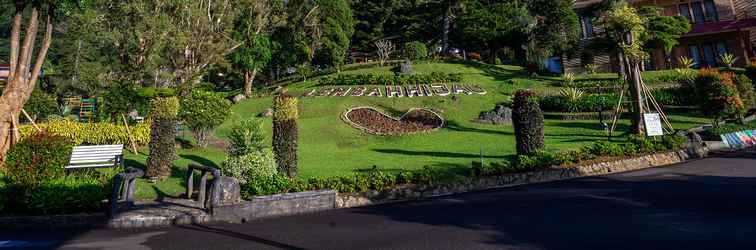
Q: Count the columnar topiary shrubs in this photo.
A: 3